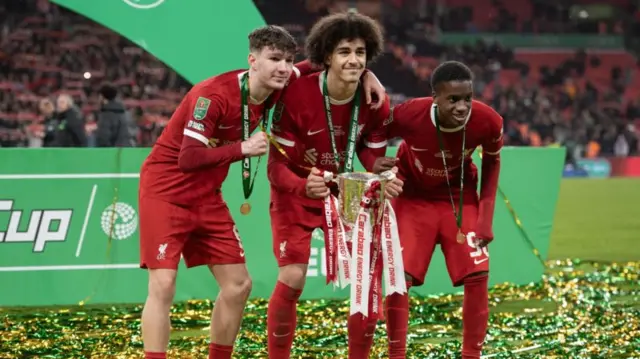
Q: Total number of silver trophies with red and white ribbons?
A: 1